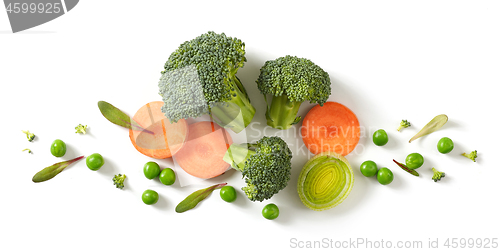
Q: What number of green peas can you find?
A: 12